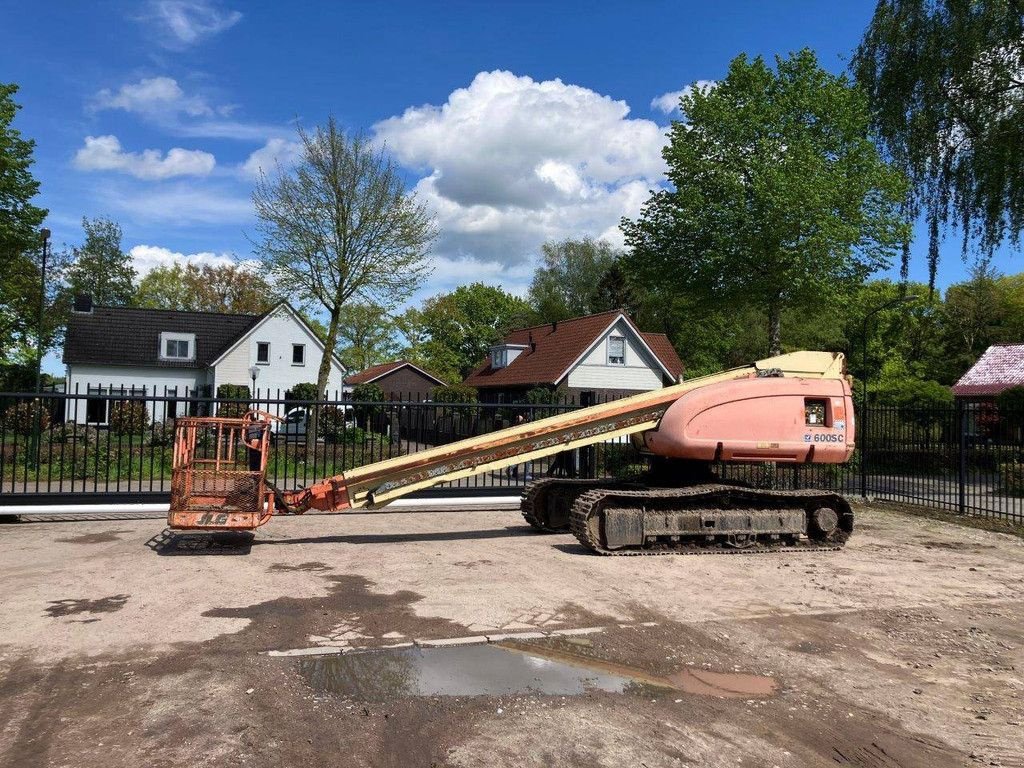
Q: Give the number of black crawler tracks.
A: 2